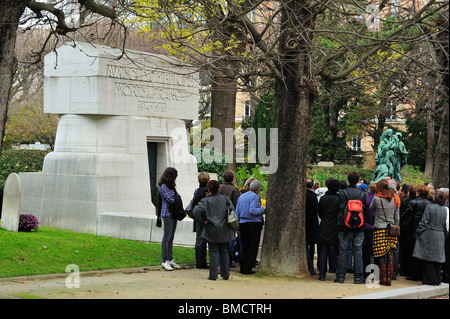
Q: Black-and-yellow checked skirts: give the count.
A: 1